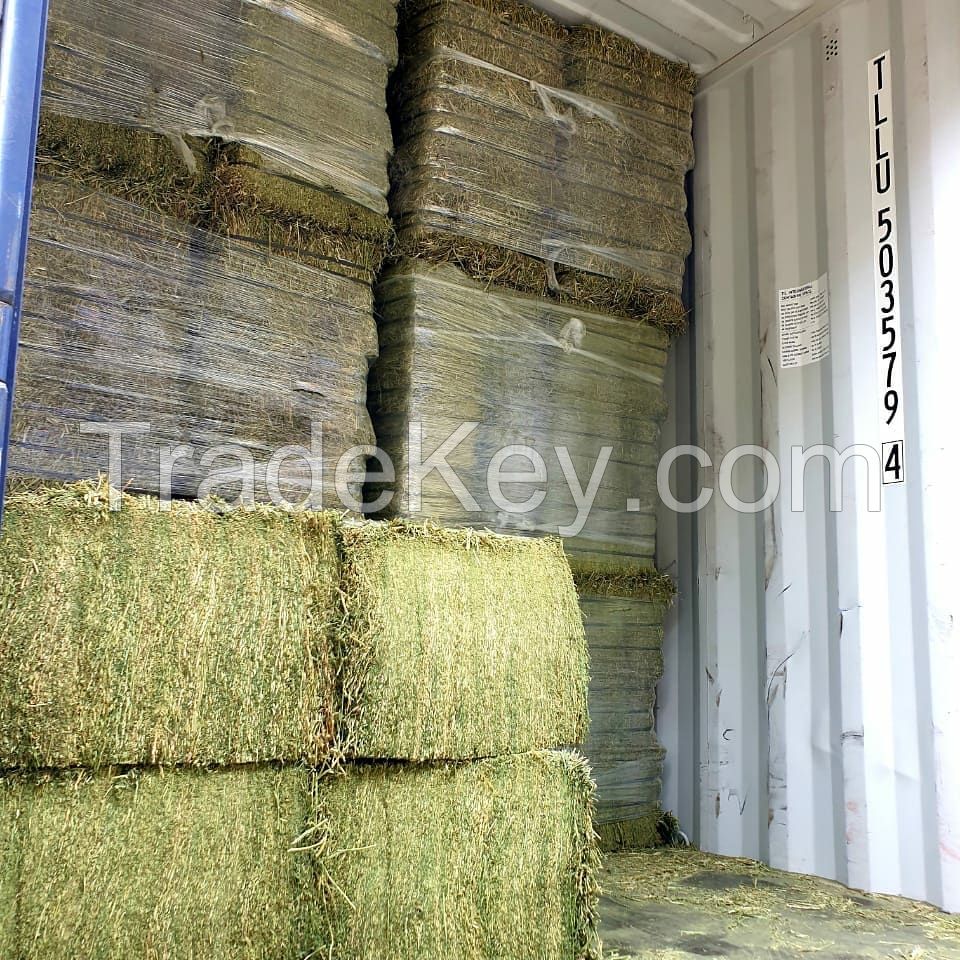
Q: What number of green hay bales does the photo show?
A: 4